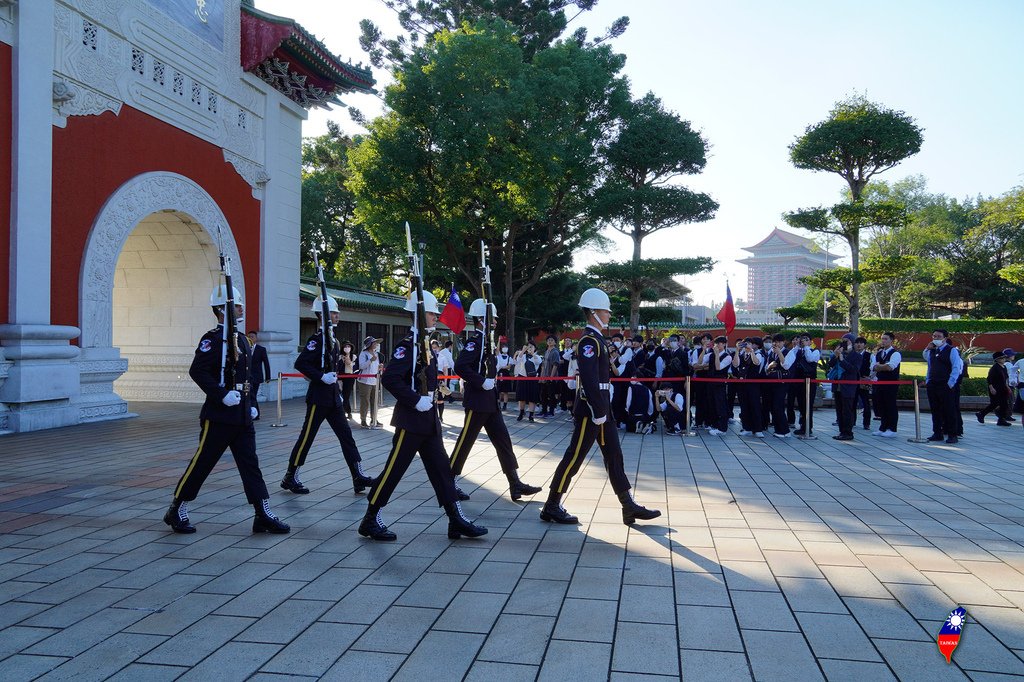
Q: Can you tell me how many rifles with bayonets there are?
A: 4